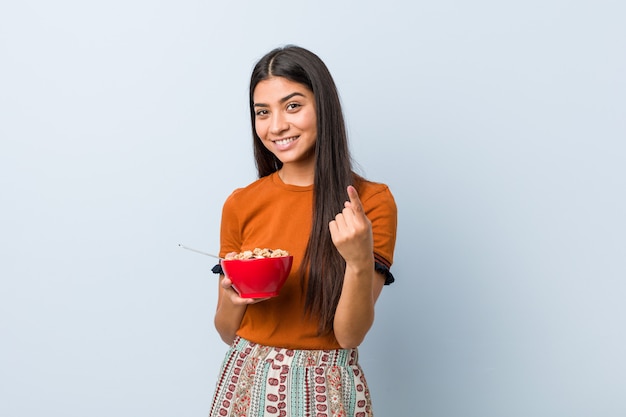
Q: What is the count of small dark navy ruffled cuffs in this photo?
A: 2